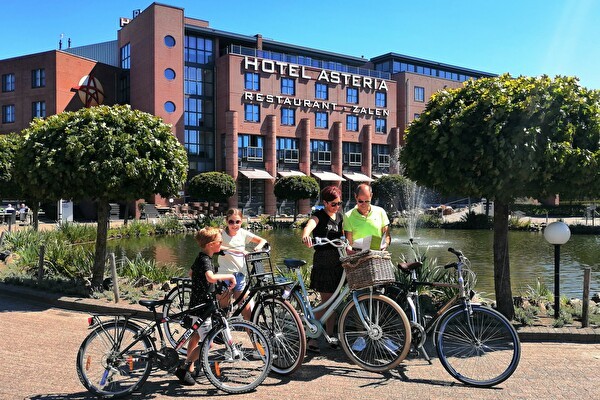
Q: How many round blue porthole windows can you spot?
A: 3